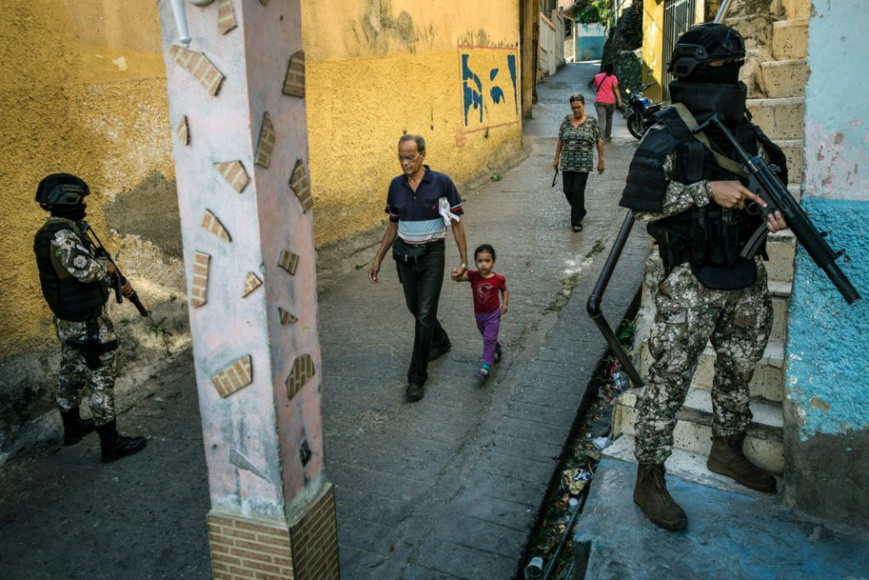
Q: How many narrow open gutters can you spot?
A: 1